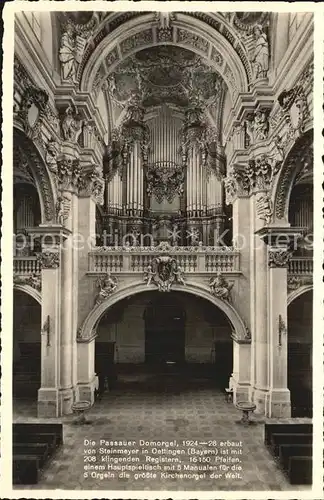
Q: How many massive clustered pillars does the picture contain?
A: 2